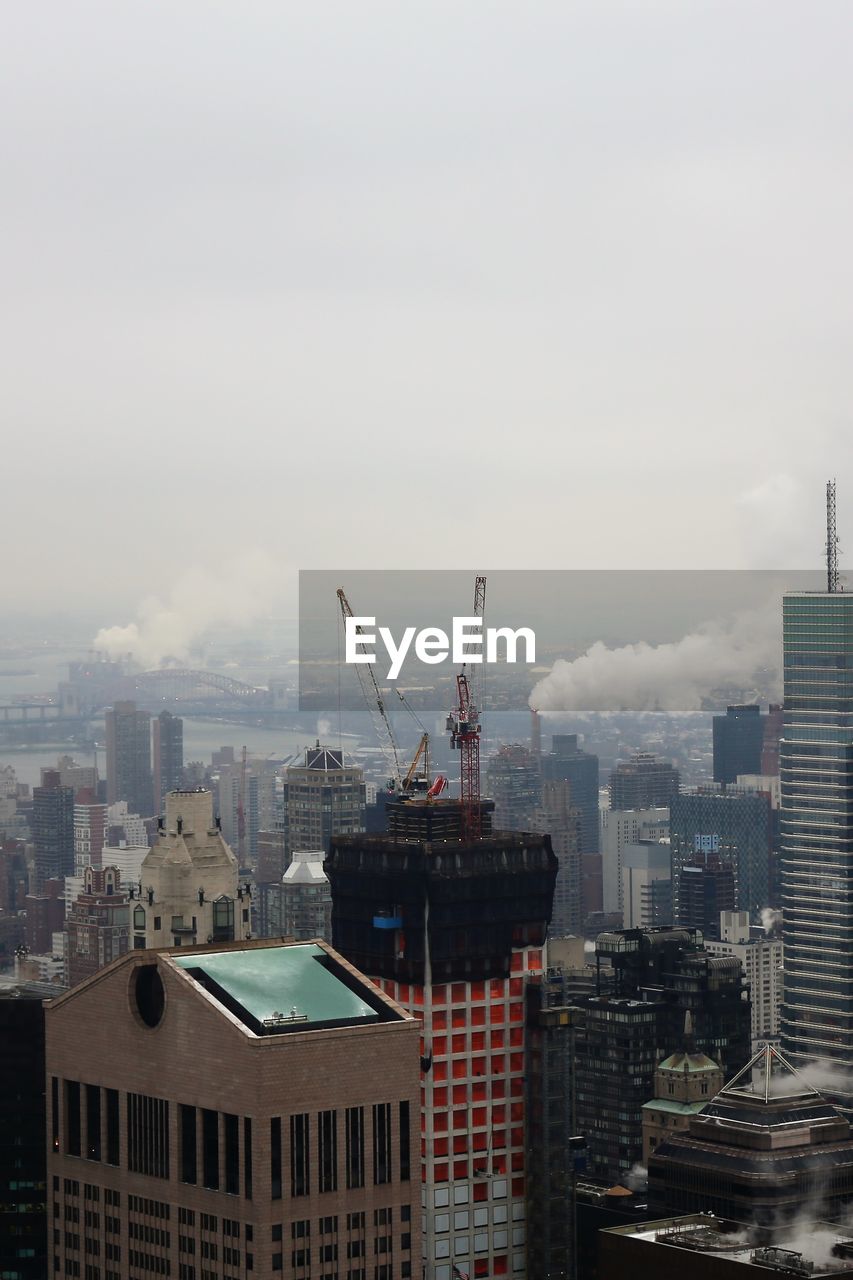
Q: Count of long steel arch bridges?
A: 1